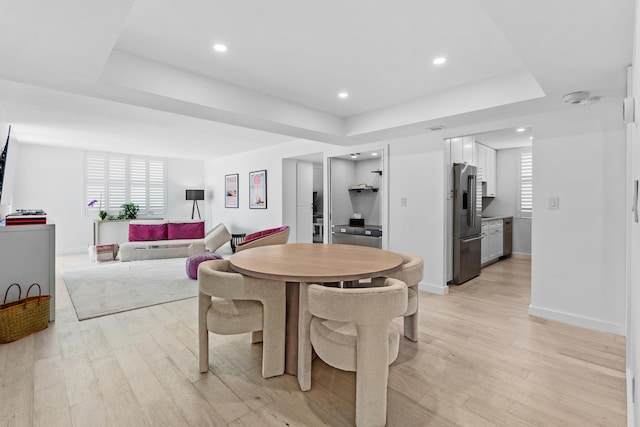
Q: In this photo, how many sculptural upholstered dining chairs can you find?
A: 3